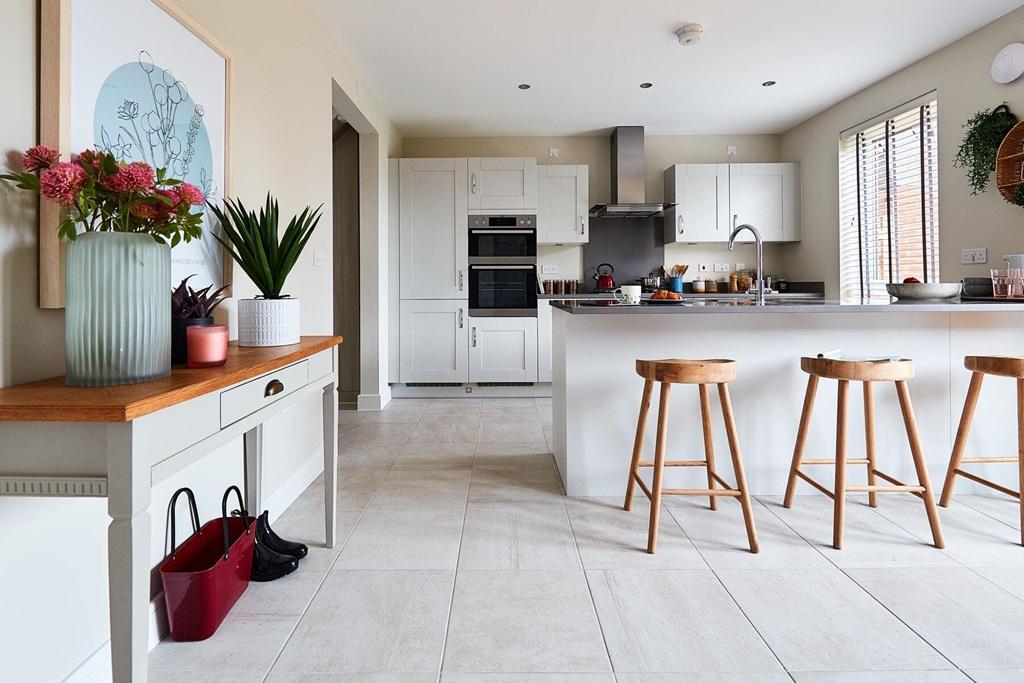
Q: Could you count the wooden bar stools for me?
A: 3